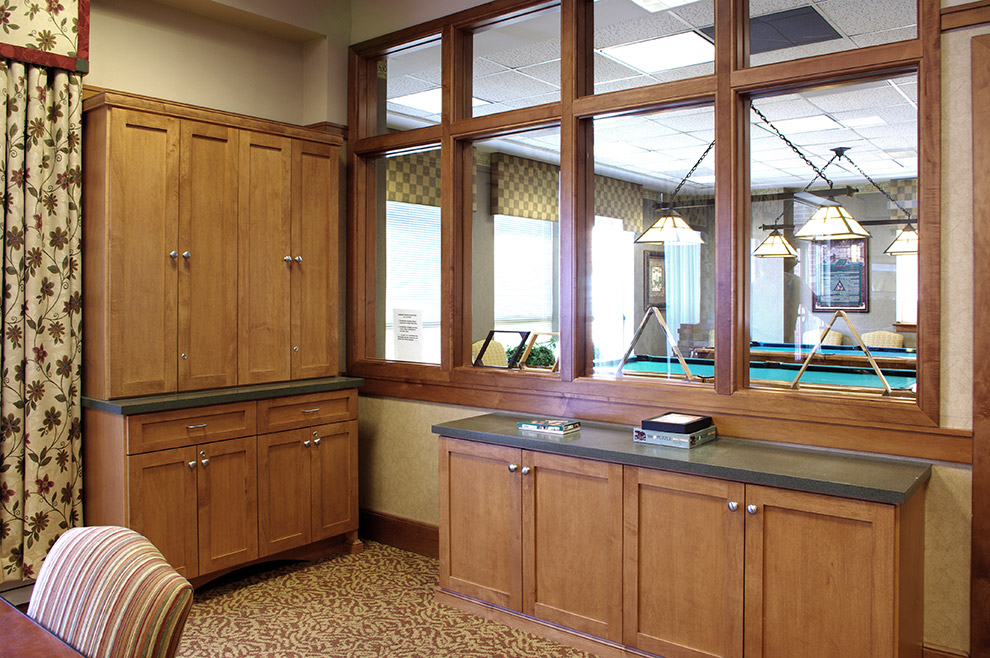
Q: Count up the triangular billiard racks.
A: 2